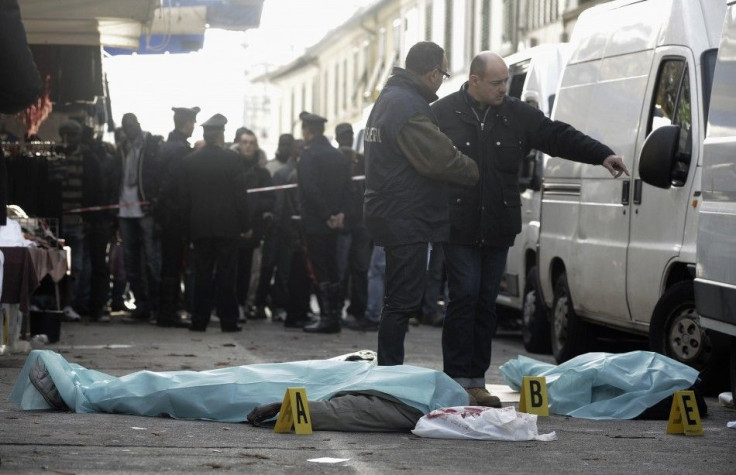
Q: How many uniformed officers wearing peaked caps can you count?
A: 3